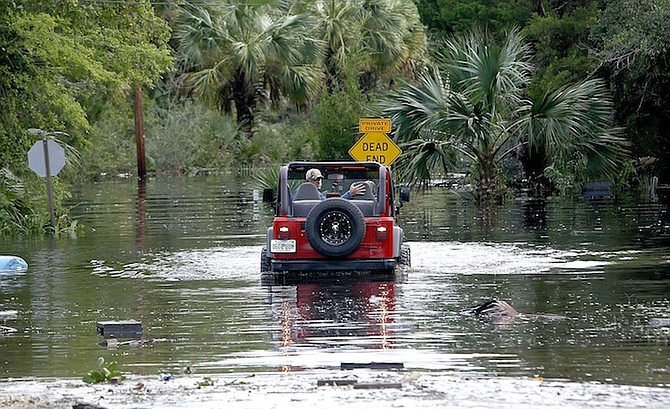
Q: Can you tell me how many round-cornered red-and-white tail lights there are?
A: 2